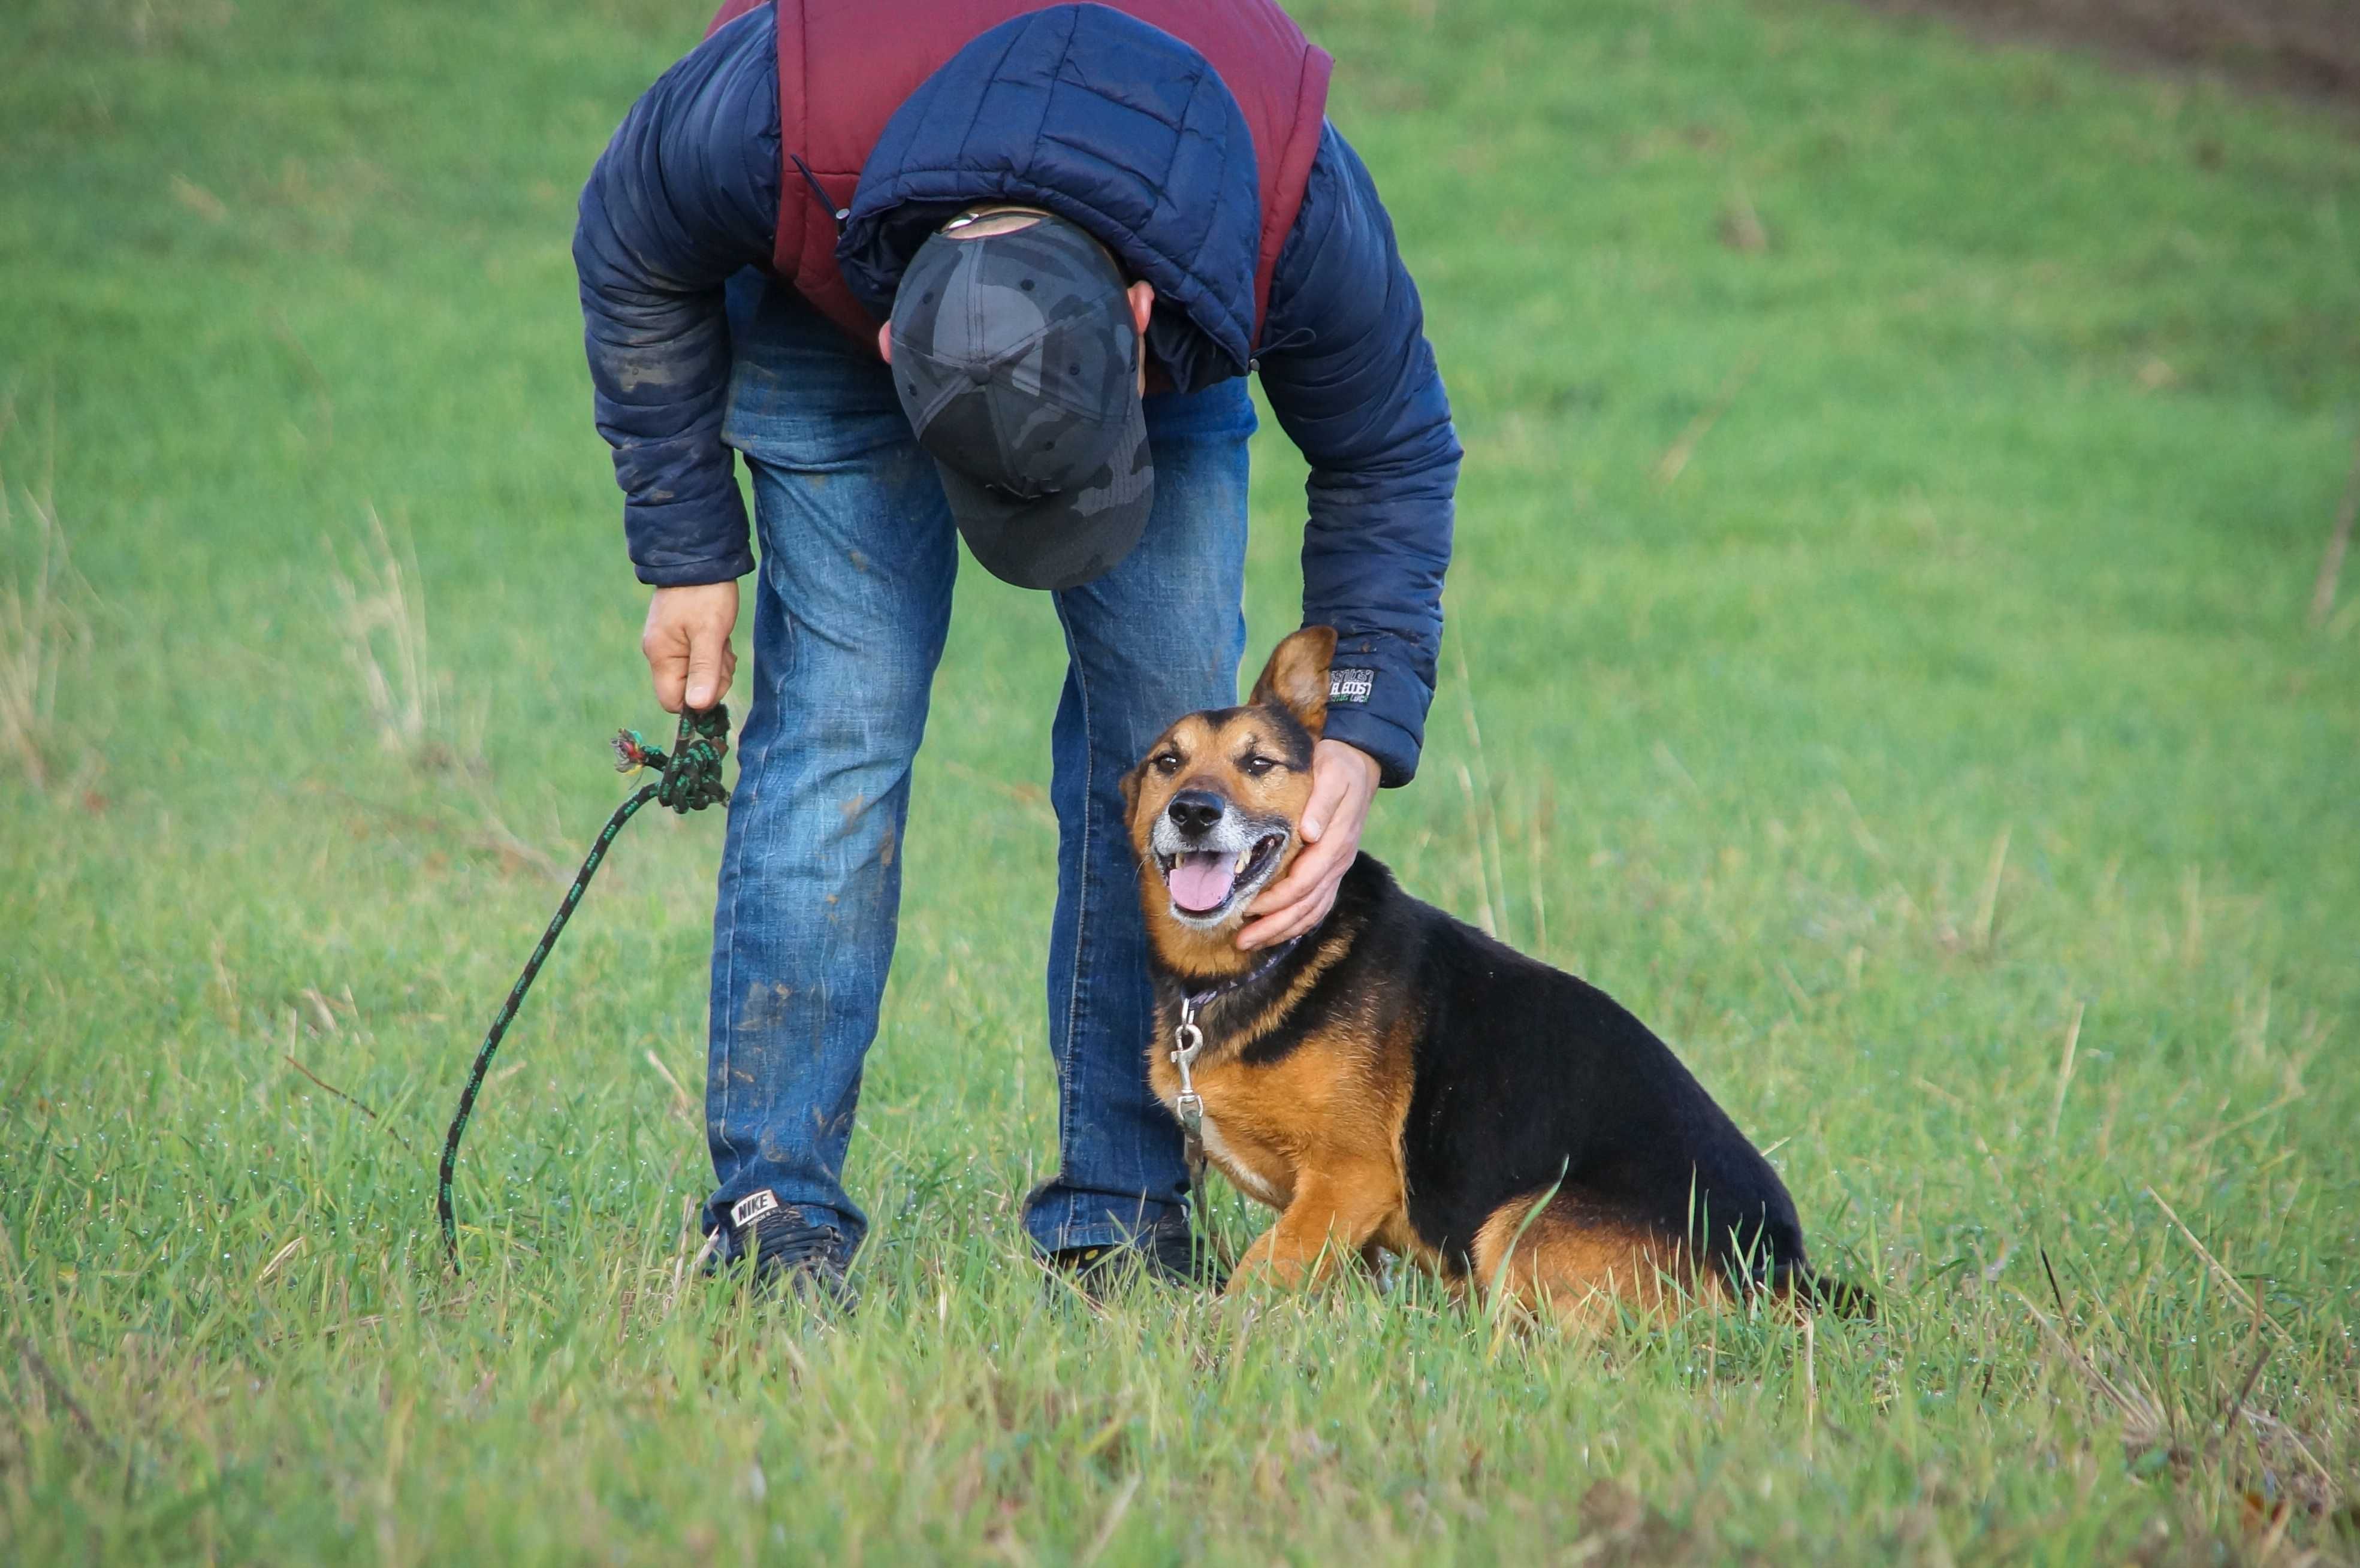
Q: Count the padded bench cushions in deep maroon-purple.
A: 0